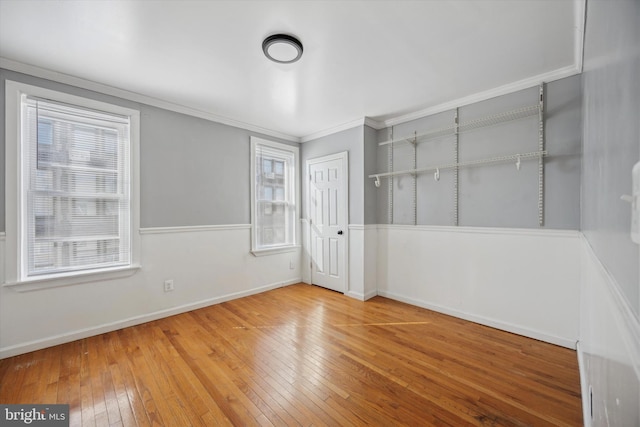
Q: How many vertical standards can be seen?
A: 4